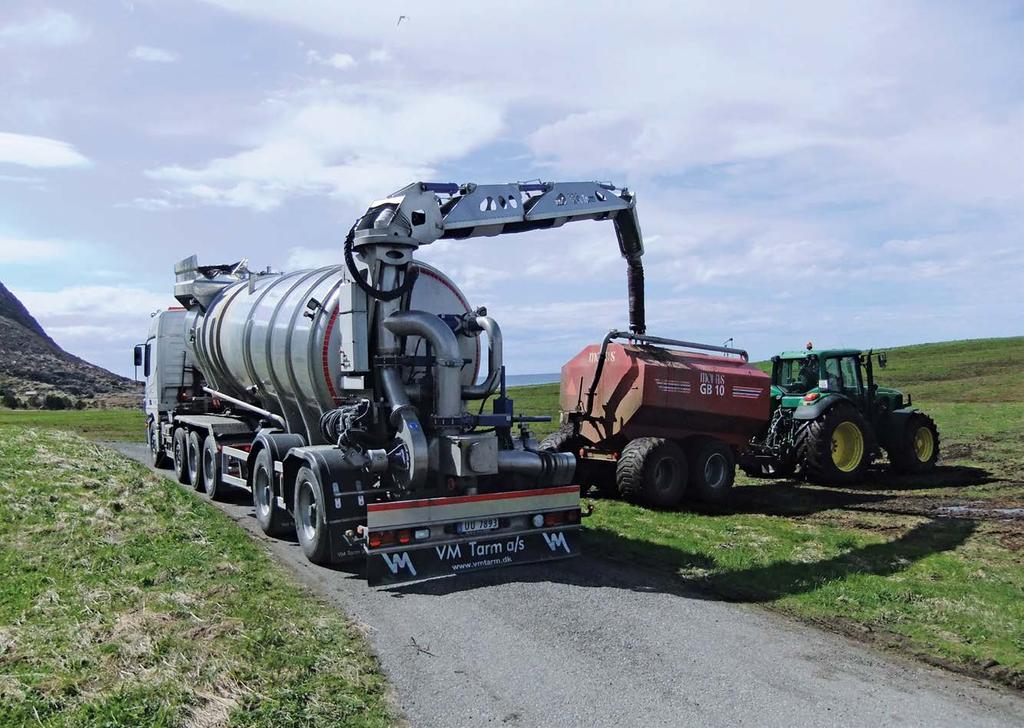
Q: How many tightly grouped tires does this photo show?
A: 3